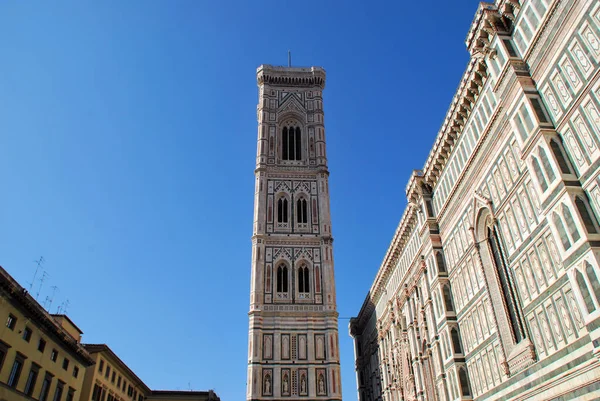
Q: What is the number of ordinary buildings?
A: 3